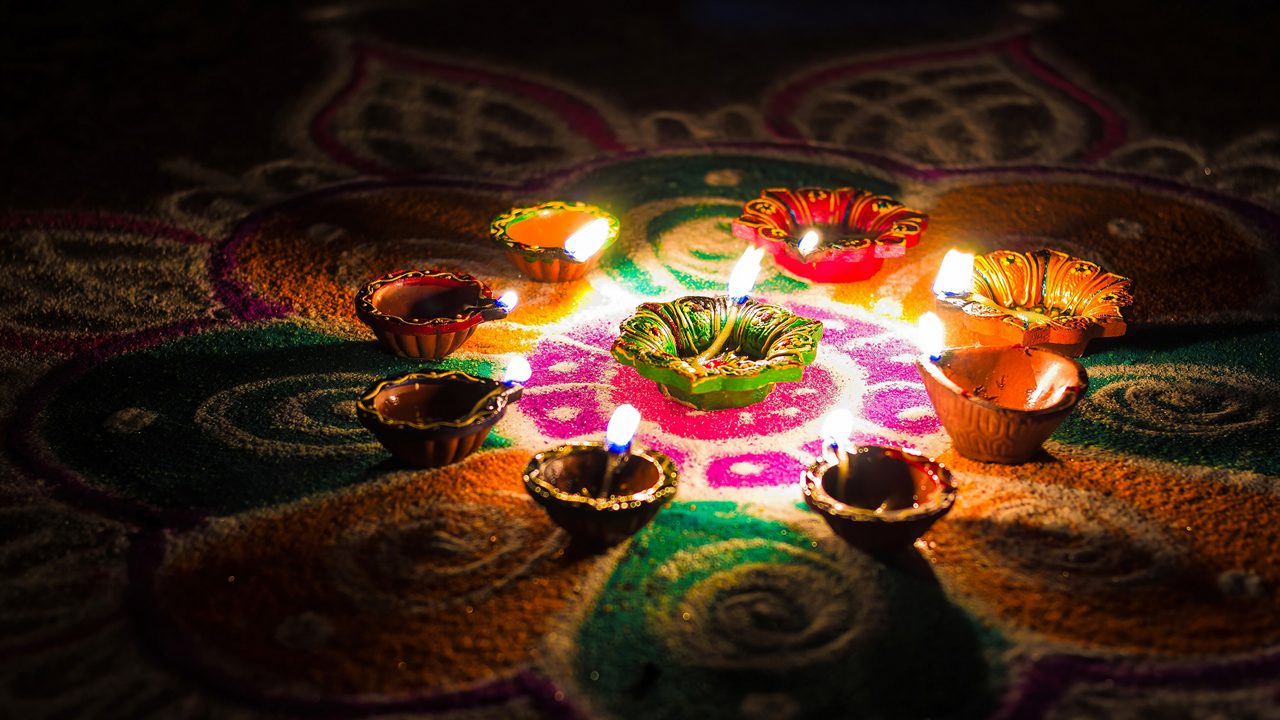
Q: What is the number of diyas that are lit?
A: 9